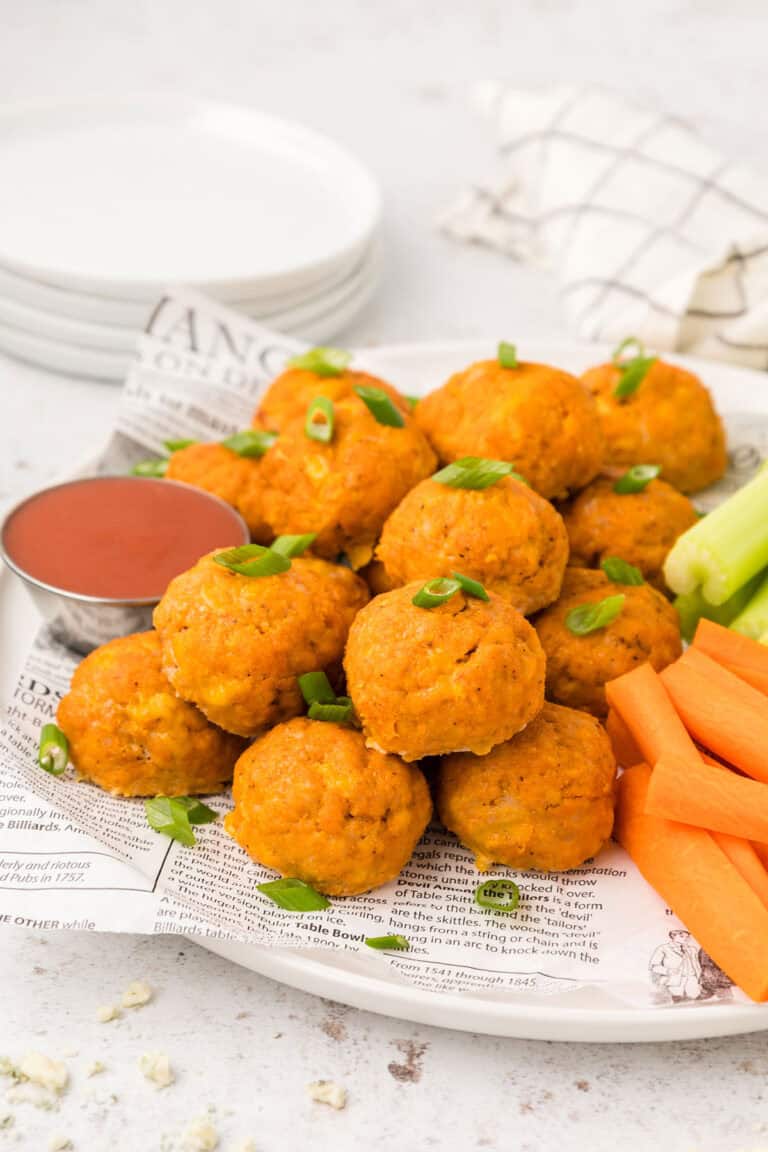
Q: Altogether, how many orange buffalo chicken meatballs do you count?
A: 13